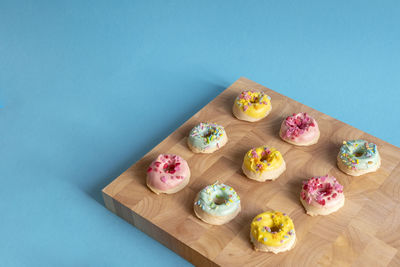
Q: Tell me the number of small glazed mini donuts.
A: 9